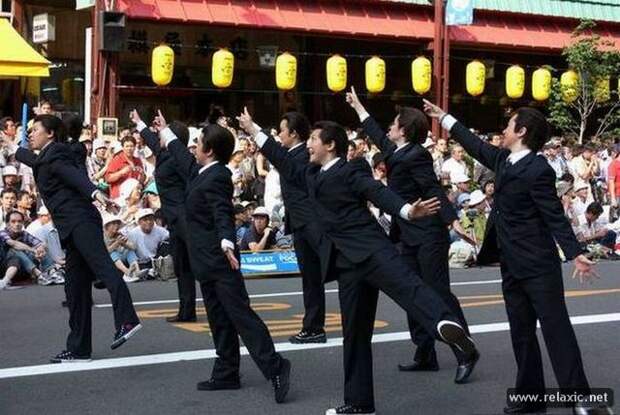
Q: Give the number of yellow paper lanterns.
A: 11